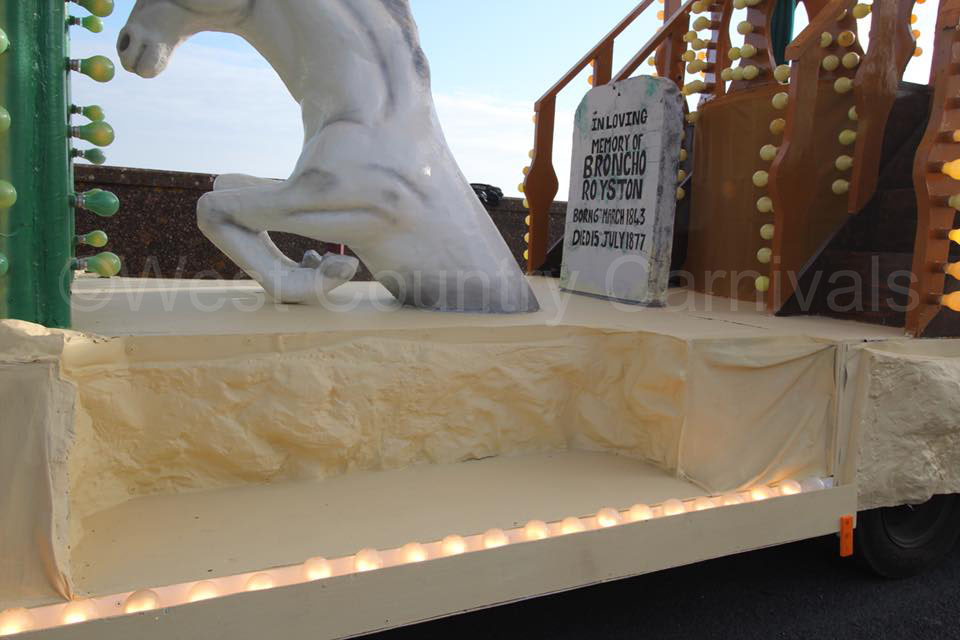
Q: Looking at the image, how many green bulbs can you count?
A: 13